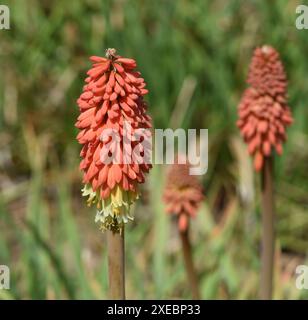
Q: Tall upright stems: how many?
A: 3